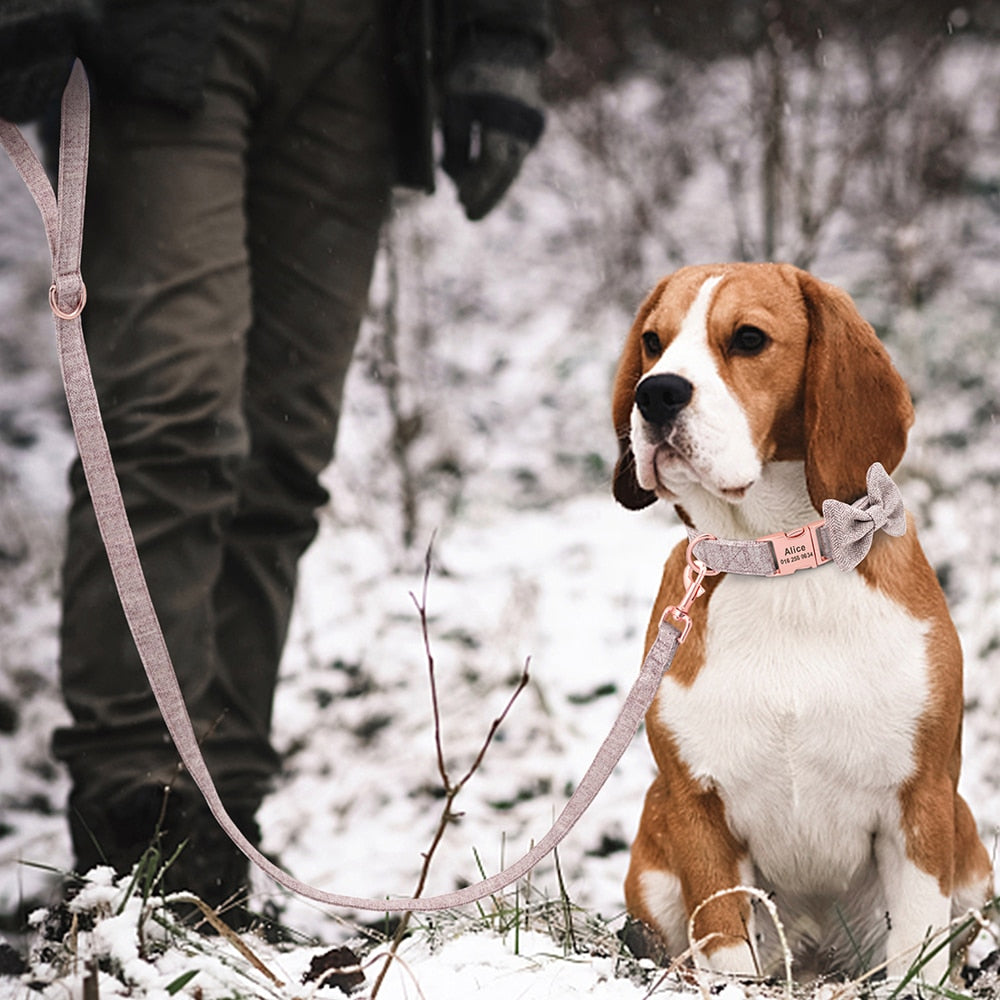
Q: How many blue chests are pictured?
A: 0